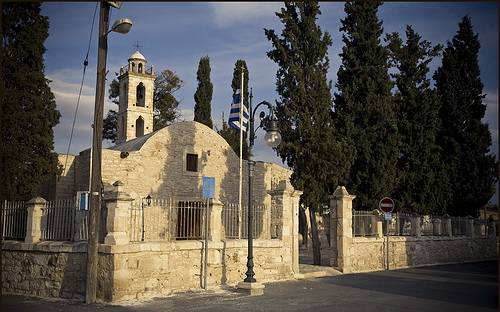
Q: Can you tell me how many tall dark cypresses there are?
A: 7